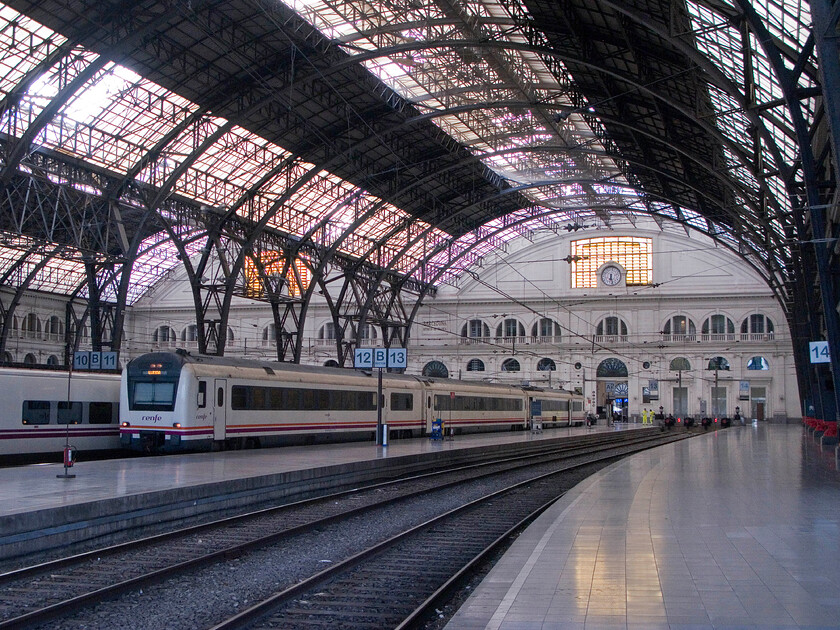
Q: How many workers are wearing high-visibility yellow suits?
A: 2